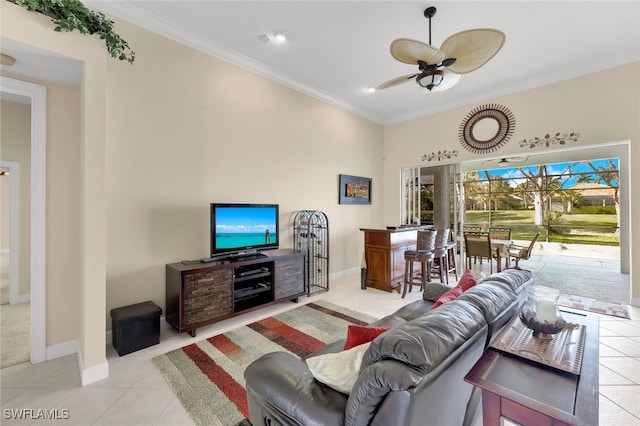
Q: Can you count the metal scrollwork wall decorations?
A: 2